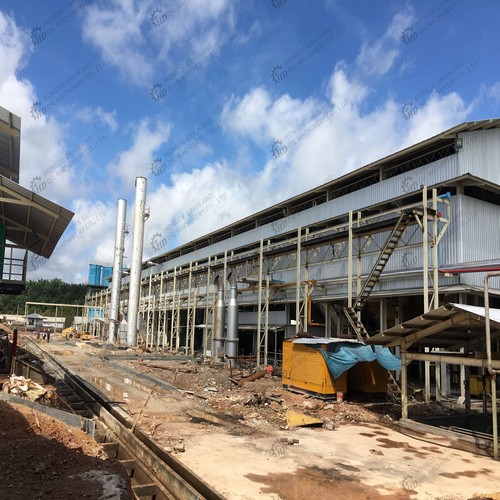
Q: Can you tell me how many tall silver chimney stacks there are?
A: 2